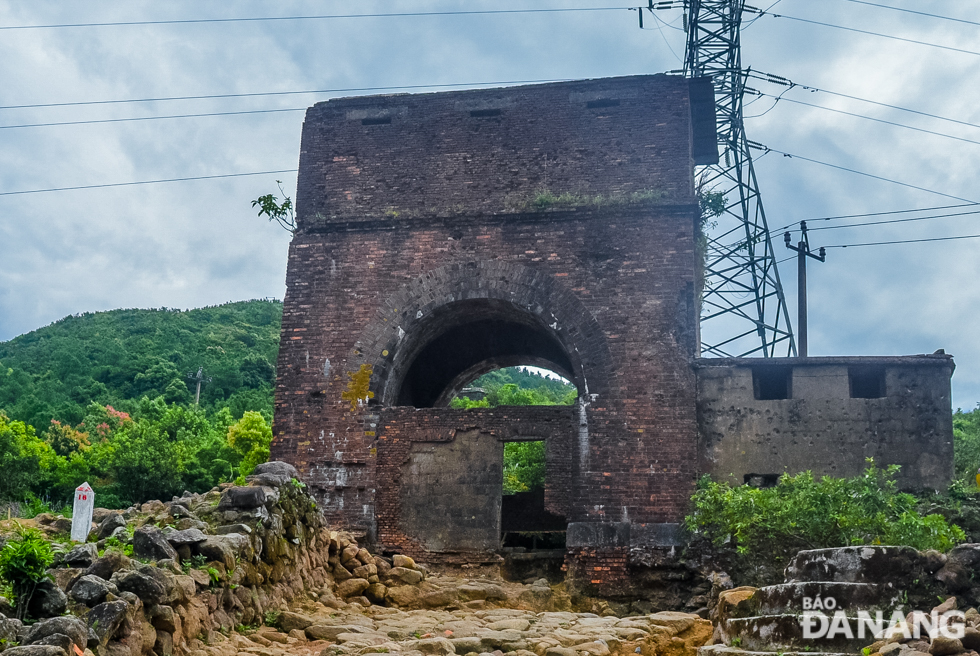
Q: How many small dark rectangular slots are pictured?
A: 3